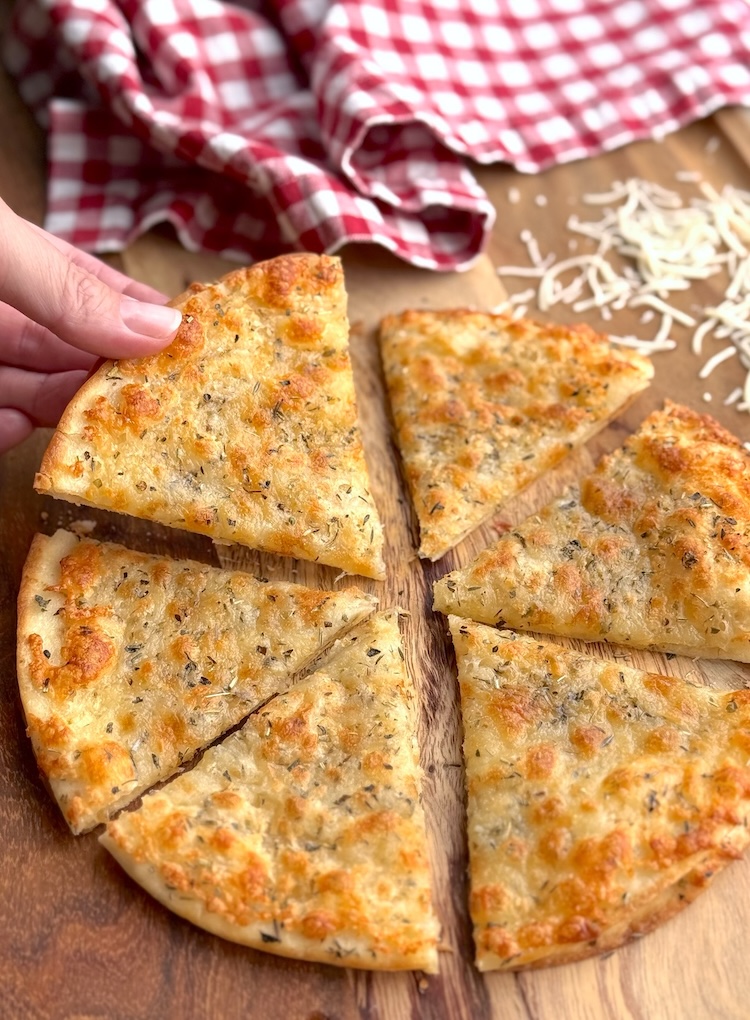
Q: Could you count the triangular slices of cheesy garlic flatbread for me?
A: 6